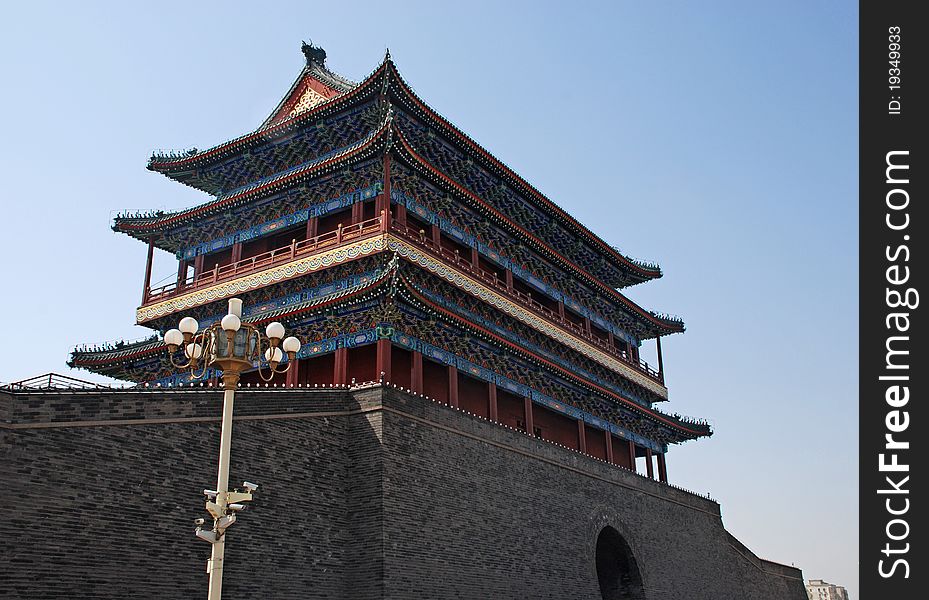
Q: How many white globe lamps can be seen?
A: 7